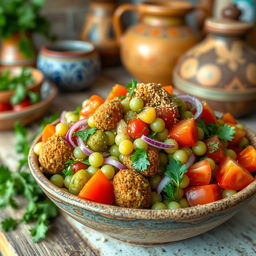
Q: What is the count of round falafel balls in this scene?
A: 5